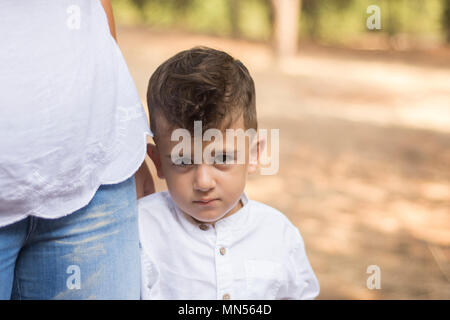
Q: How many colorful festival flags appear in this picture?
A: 0